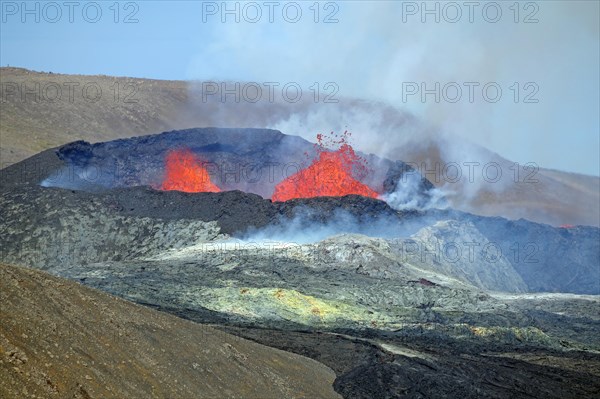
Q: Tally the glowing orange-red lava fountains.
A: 2